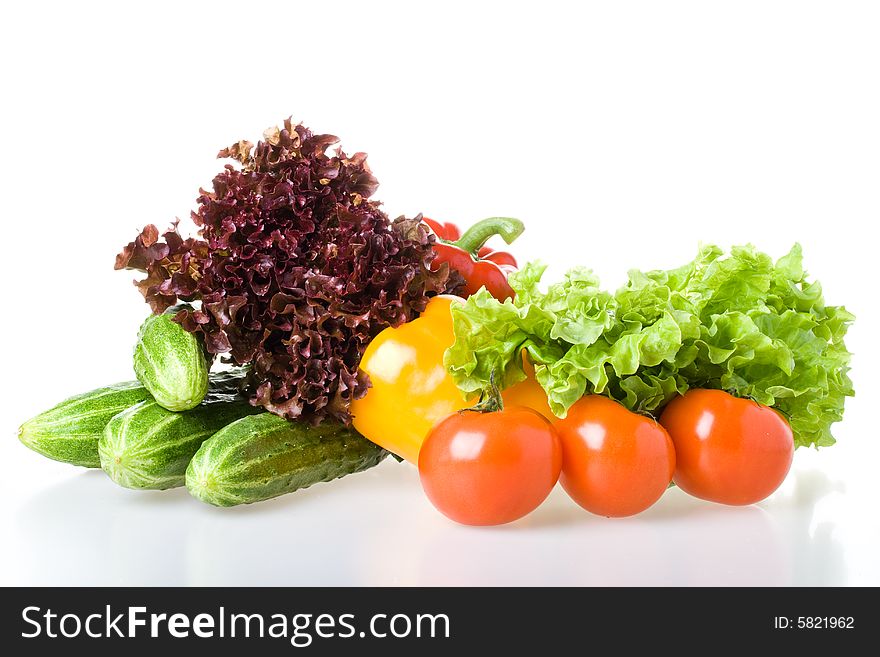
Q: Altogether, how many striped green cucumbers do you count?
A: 4